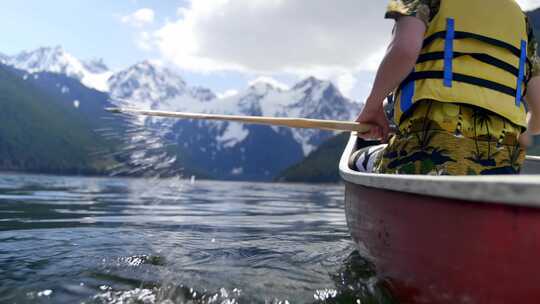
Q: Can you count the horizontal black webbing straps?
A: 3